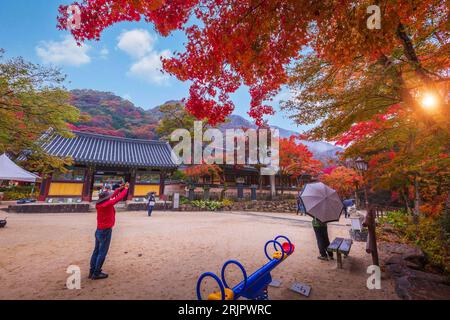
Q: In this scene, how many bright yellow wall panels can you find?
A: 2